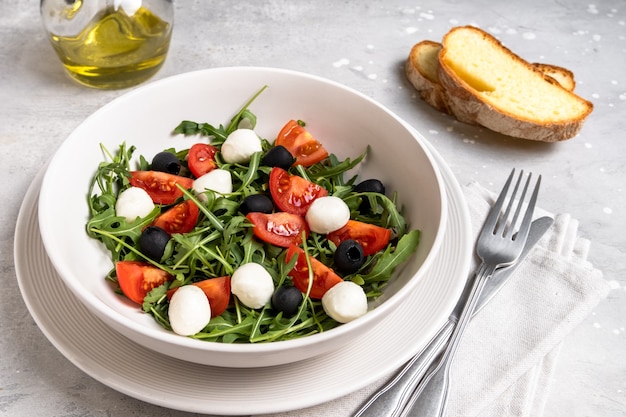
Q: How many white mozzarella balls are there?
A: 7